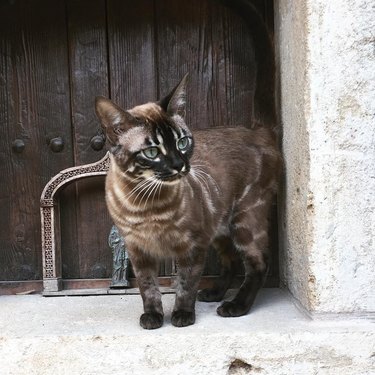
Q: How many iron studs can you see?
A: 3